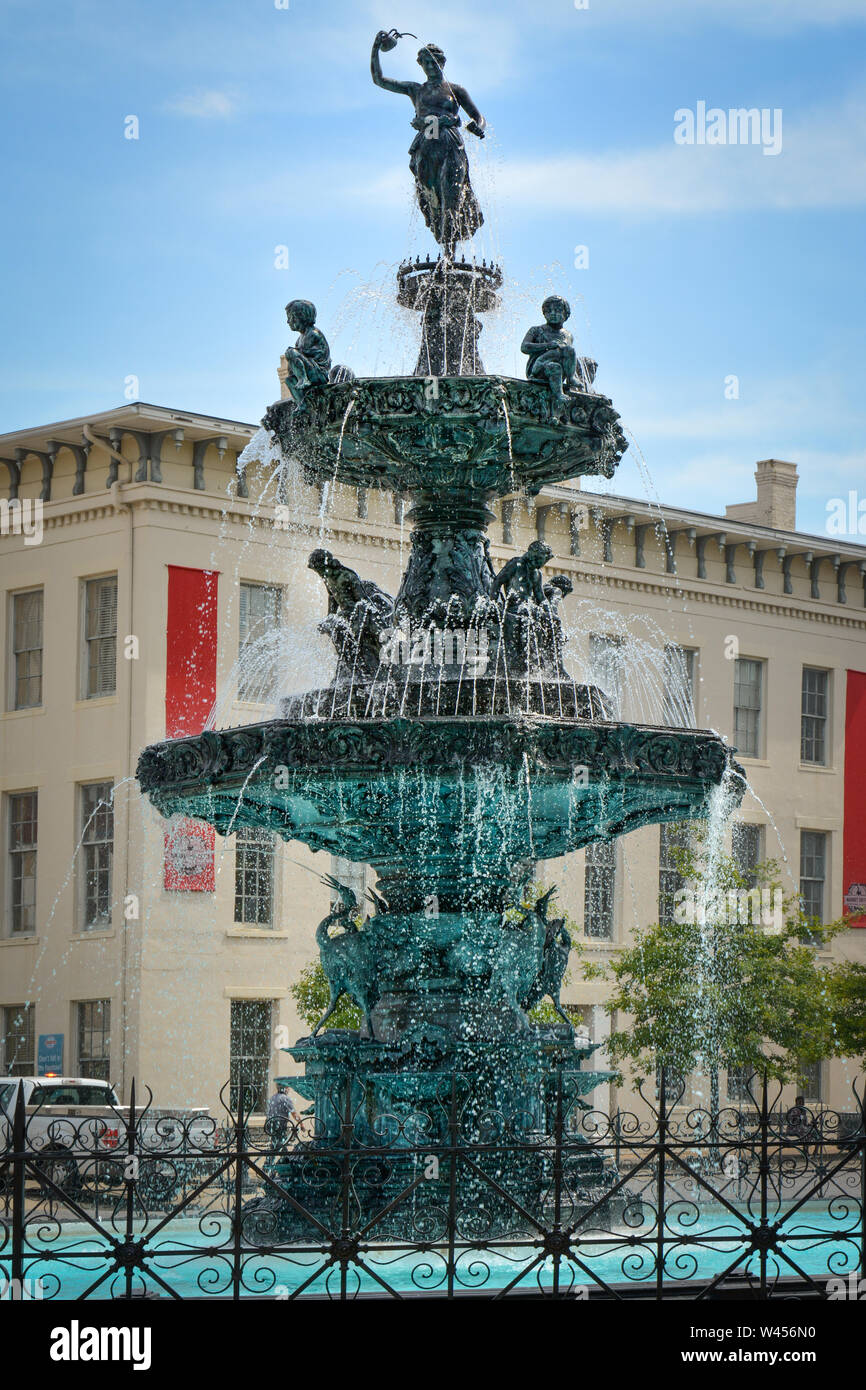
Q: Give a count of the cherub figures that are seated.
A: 2